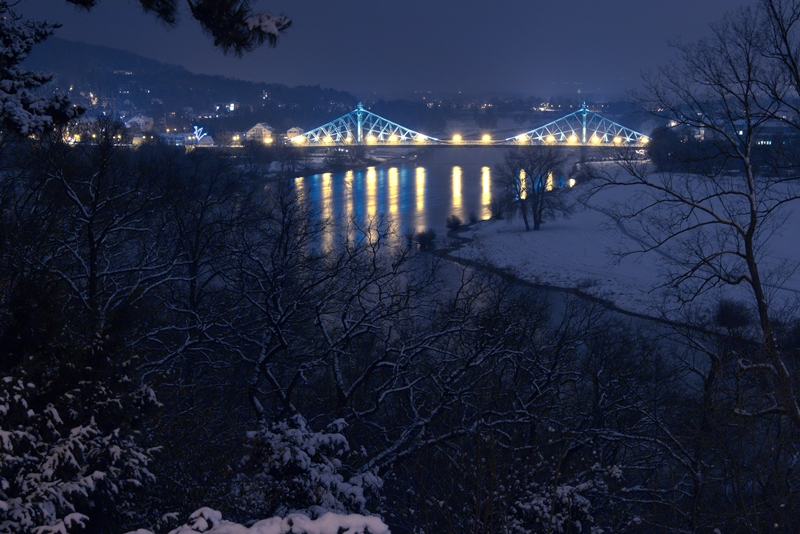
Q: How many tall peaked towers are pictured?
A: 2